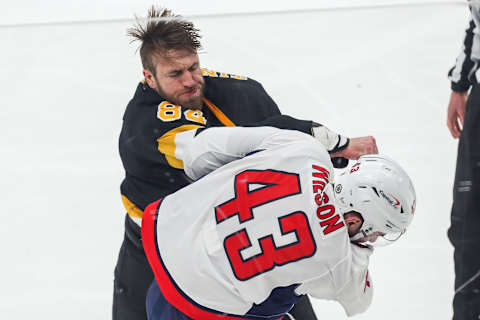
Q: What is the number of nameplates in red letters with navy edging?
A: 1